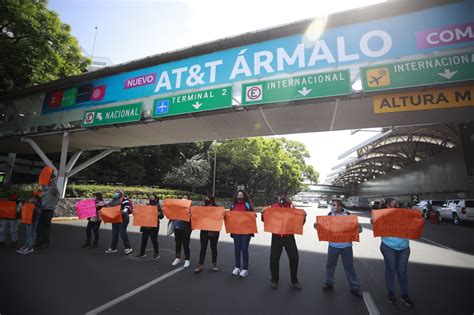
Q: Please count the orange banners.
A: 11